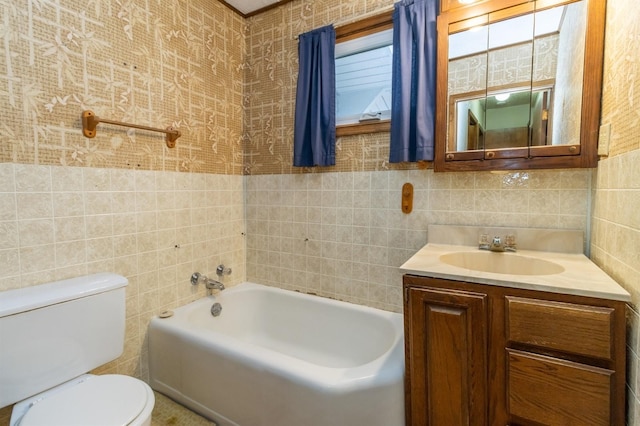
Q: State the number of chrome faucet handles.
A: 4